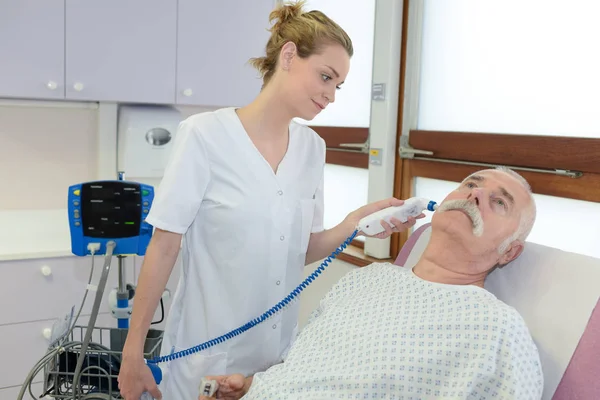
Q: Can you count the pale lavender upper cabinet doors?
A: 3